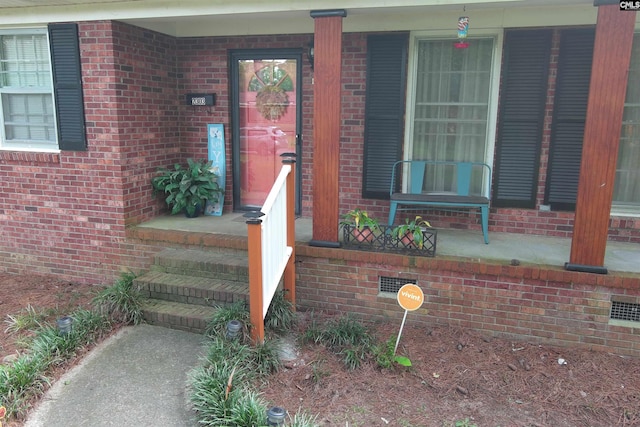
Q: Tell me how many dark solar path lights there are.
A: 3